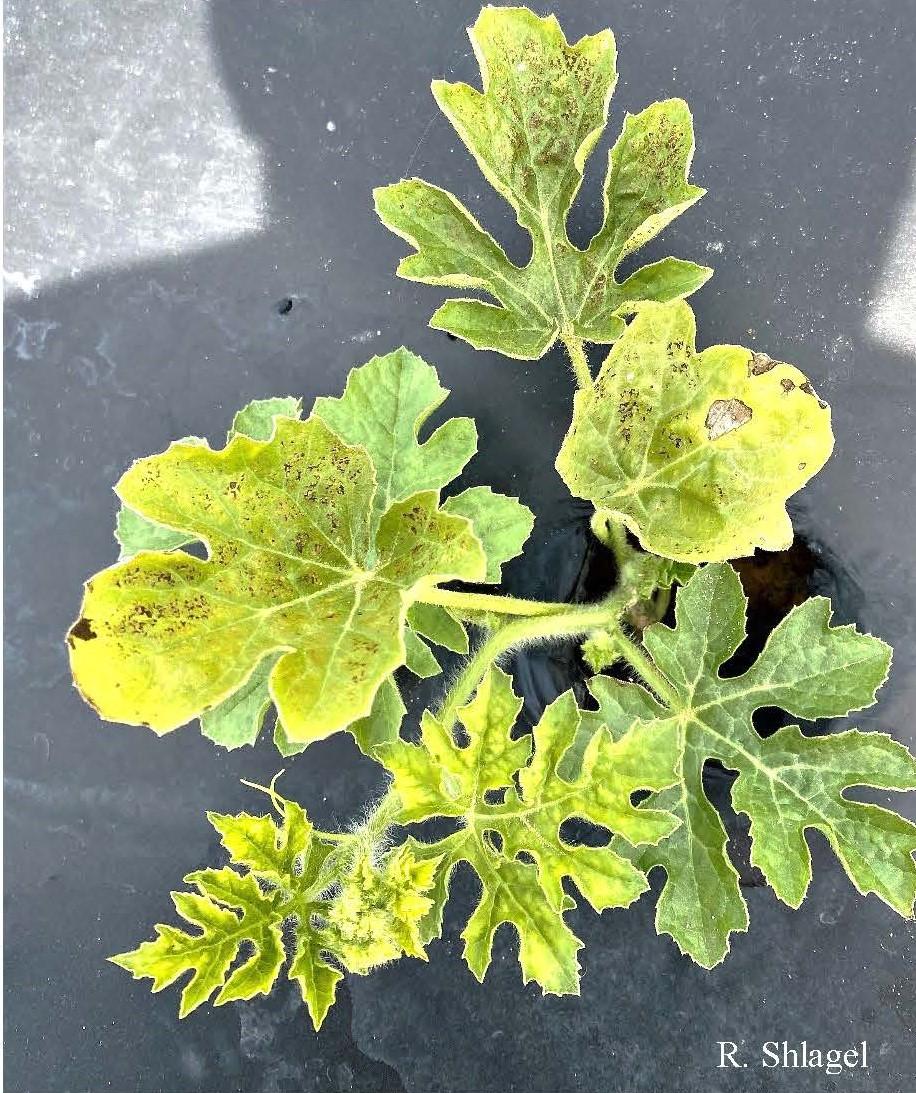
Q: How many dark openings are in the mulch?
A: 2